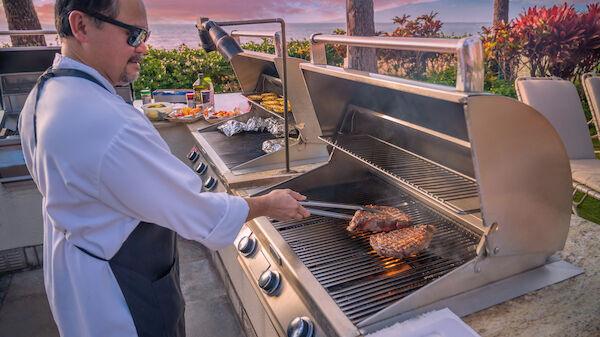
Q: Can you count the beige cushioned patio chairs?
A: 2